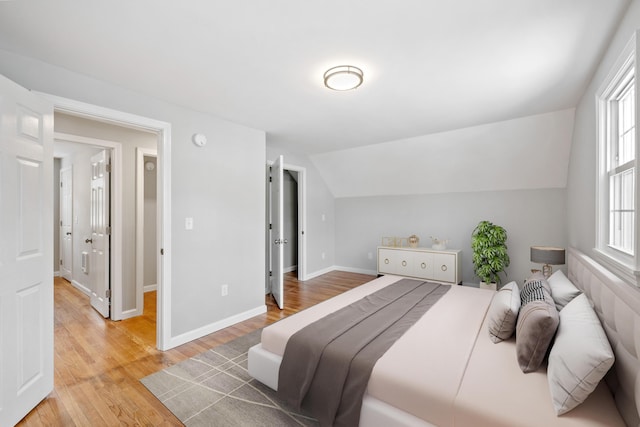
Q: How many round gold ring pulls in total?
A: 4